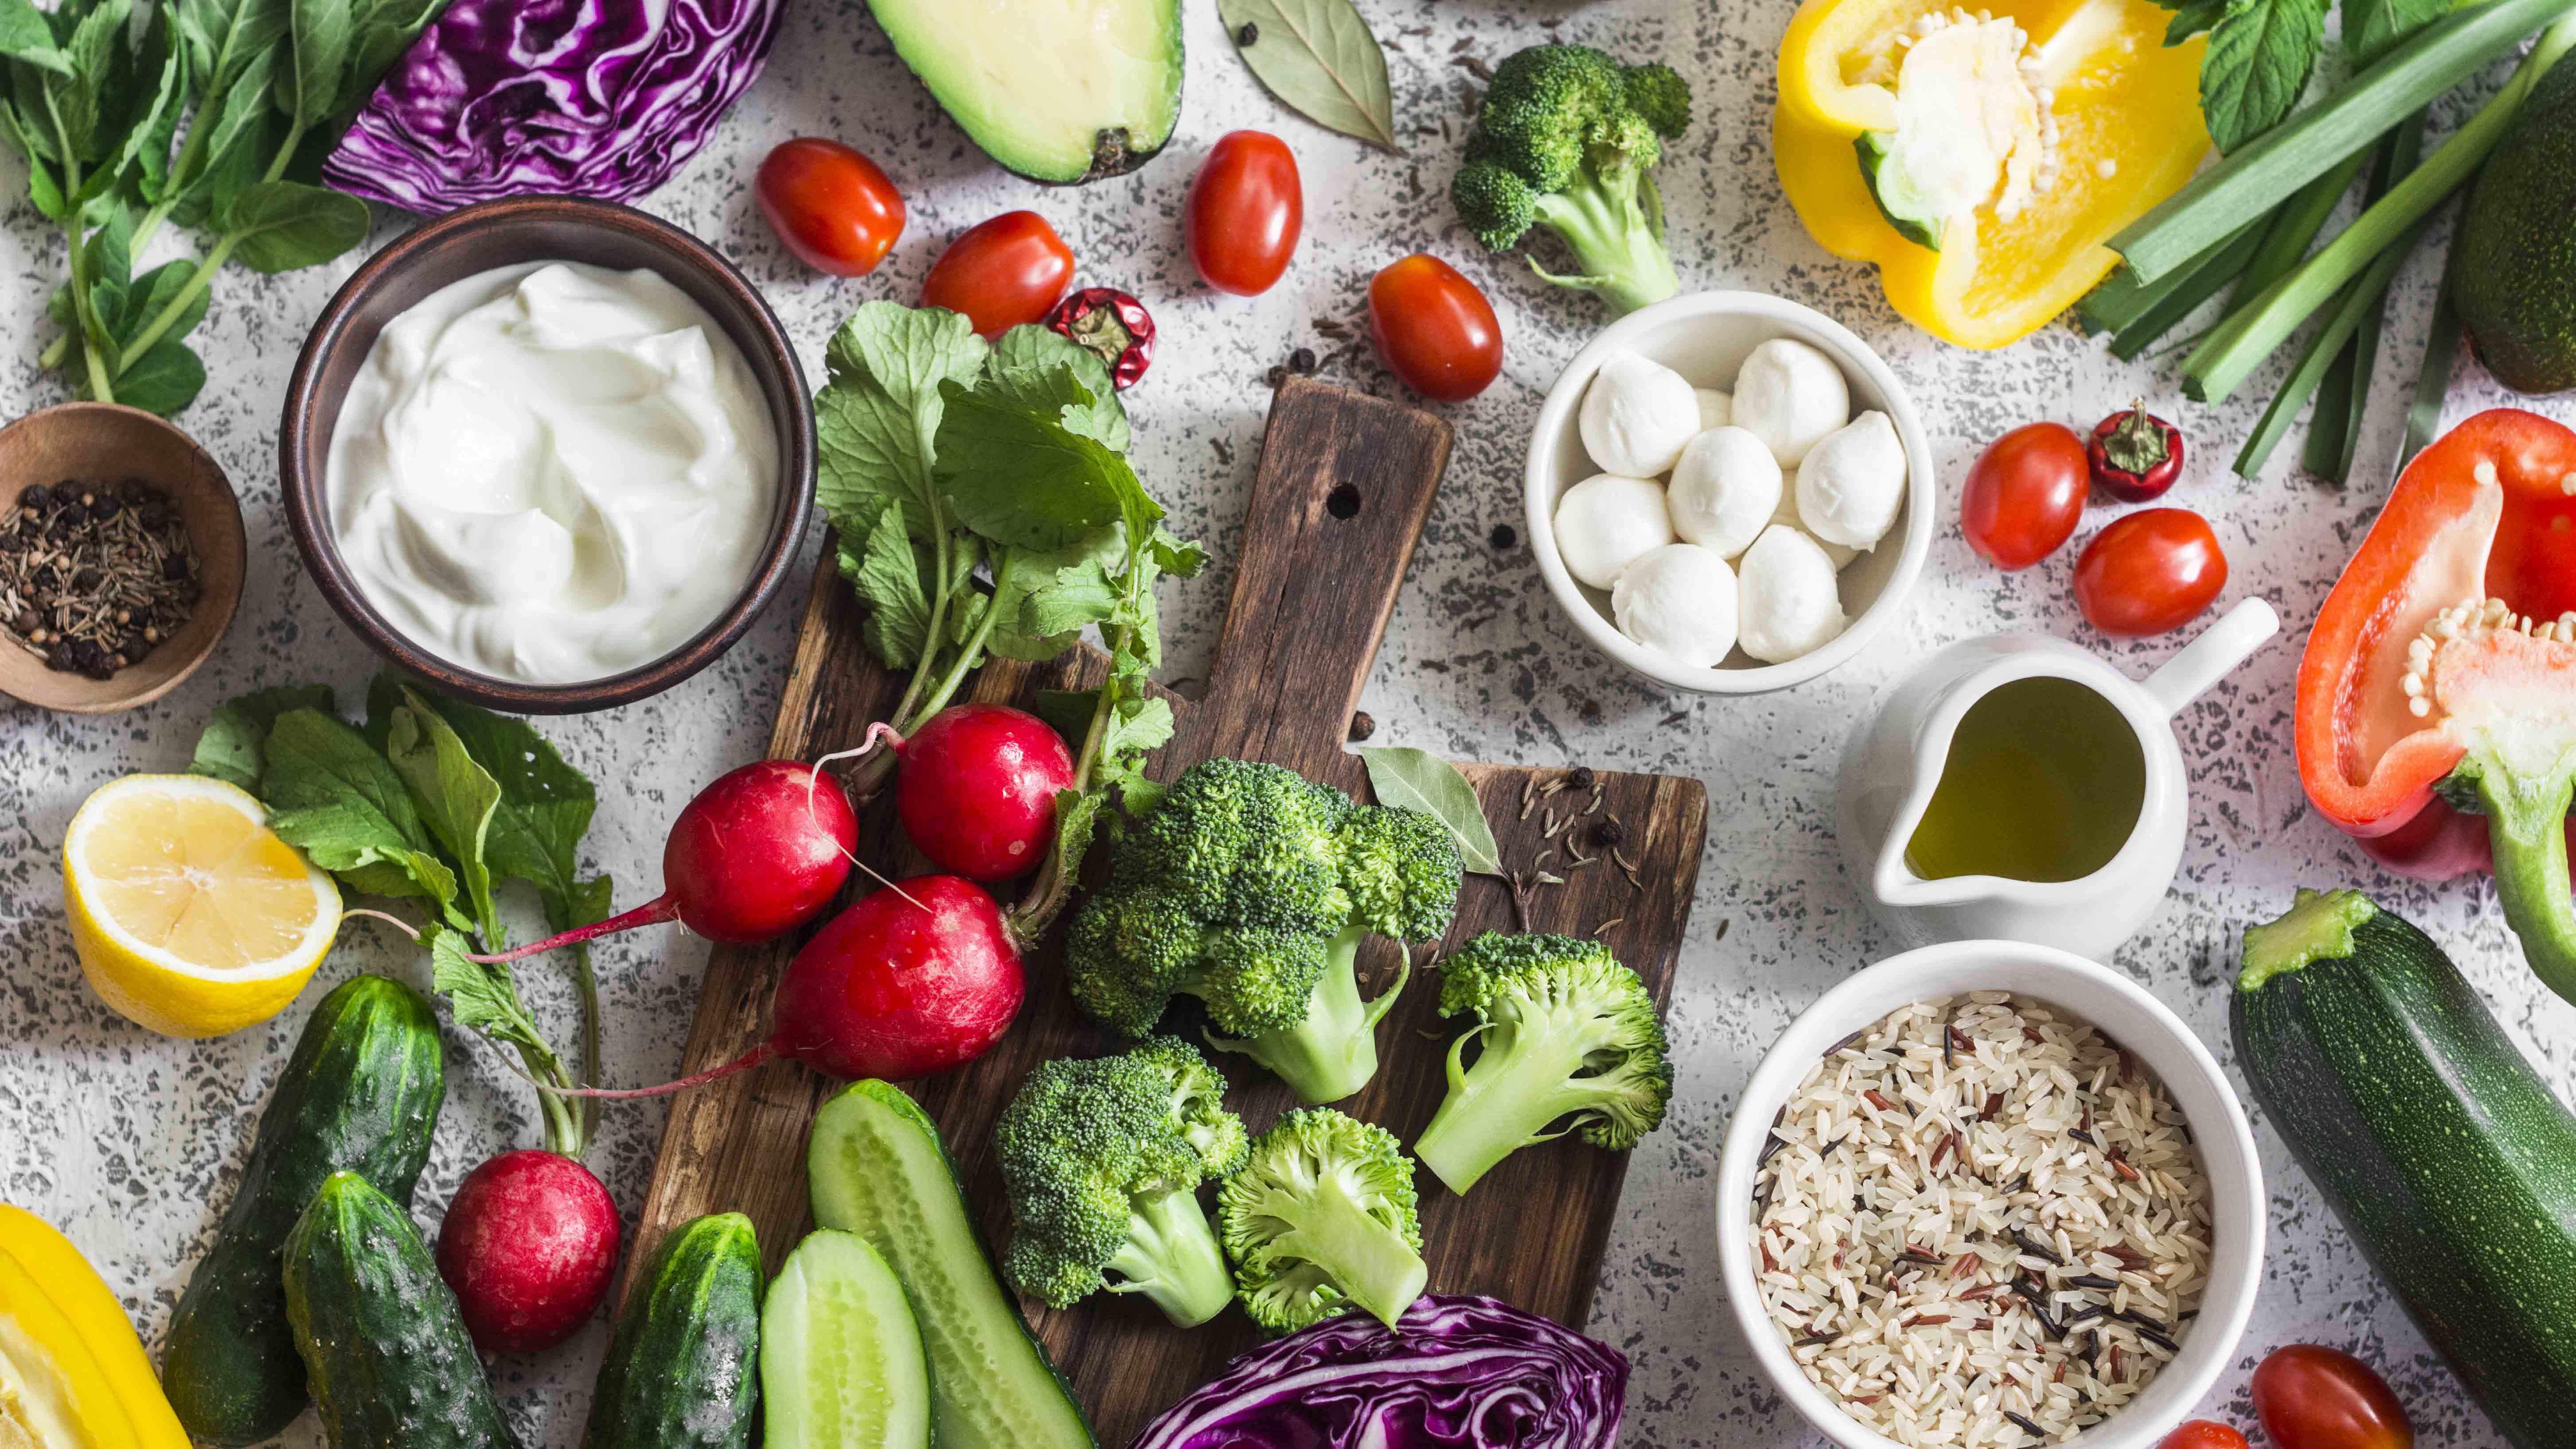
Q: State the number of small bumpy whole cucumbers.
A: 3